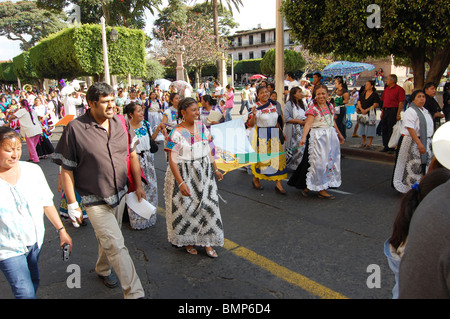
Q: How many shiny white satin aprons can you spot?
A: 1